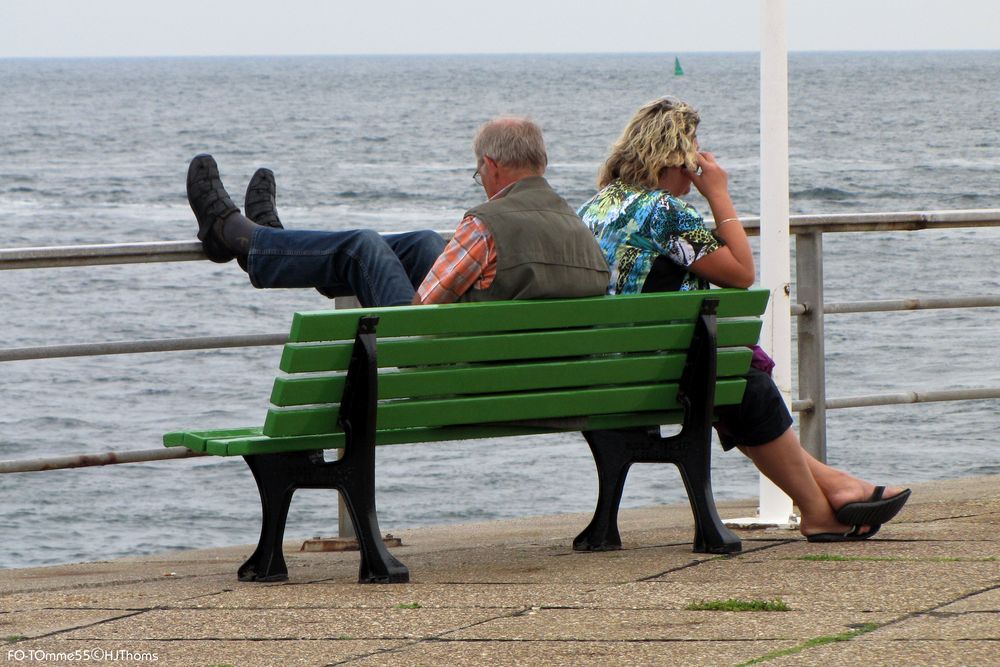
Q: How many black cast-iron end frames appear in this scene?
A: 2